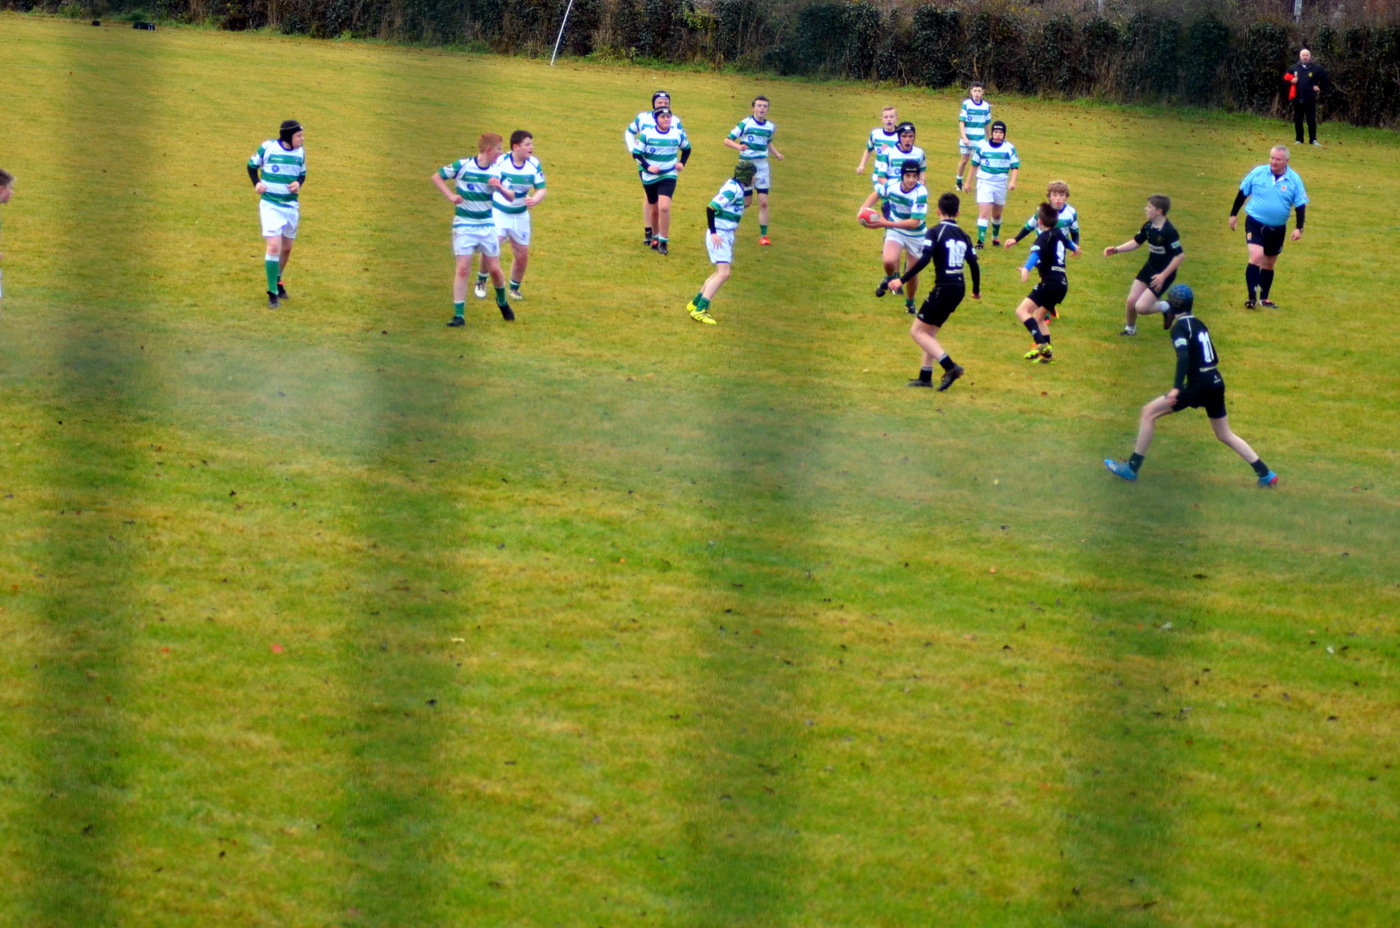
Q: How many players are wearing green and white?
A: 13